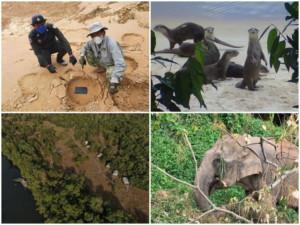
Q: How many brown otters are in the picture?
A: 5